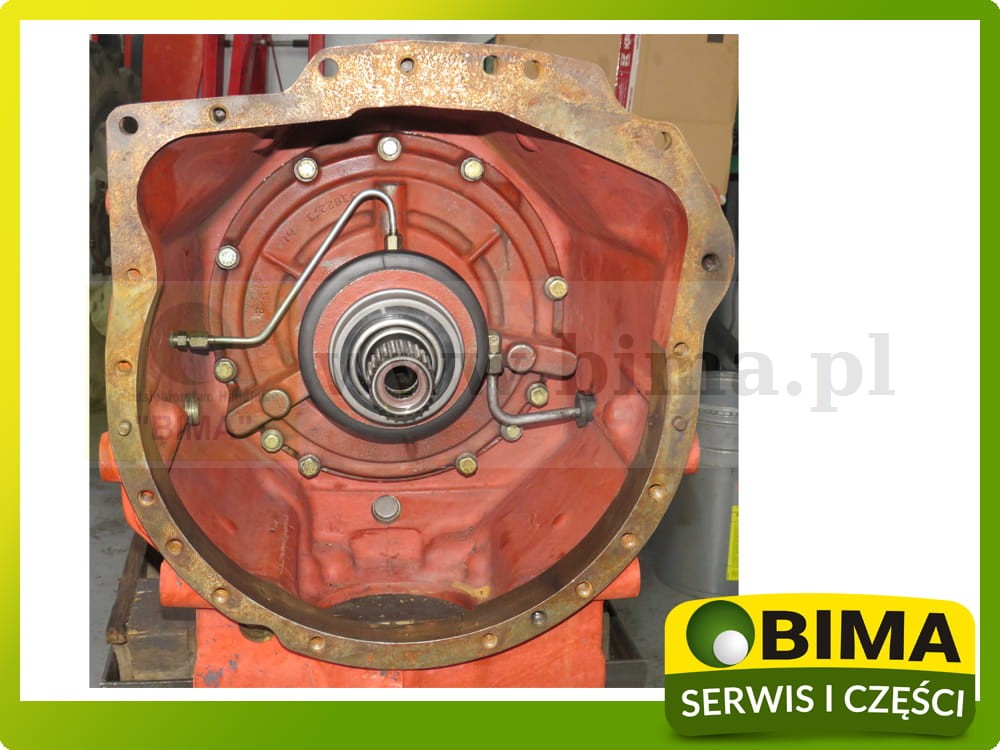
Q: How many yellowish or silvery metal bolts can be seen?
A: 11